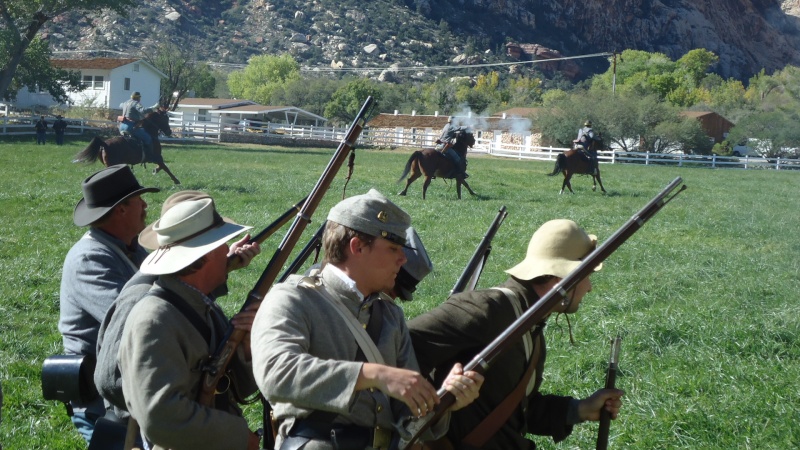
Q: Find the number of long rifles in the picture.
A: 6